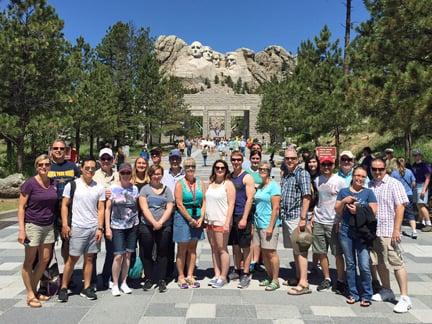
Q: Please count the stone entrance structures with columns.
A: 1